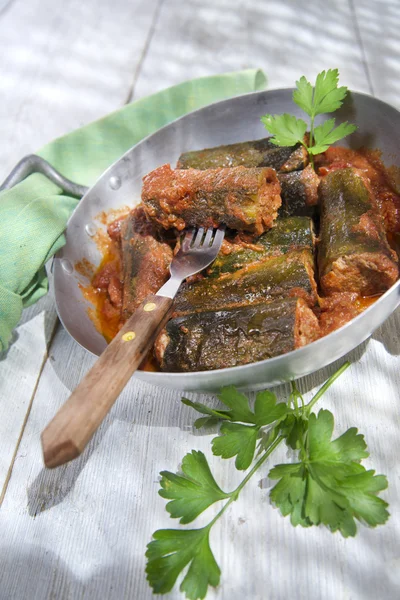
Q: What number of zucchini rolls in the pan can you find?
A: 8